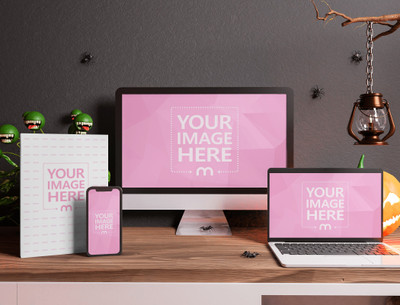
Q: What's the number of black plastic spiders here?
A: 5